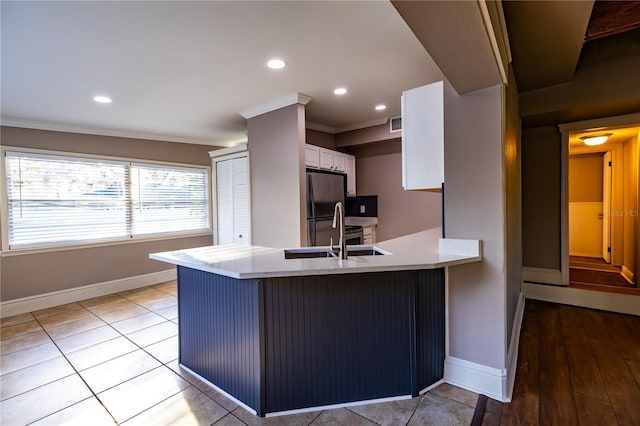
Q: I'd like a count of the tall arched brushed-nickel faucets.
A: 1